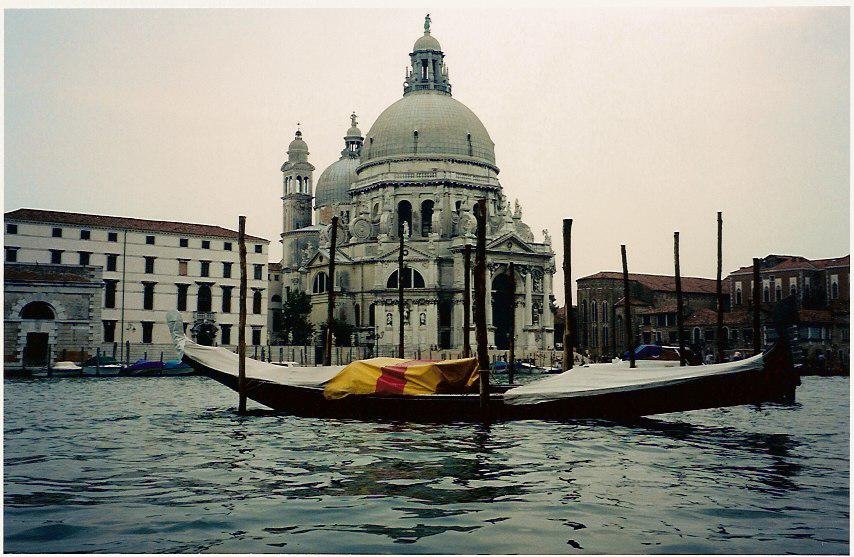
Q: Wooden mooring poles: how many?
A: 11